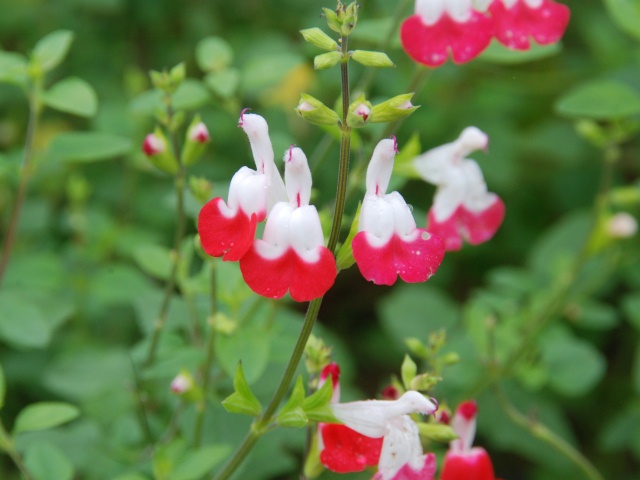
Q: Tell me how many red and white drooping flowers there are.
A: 9